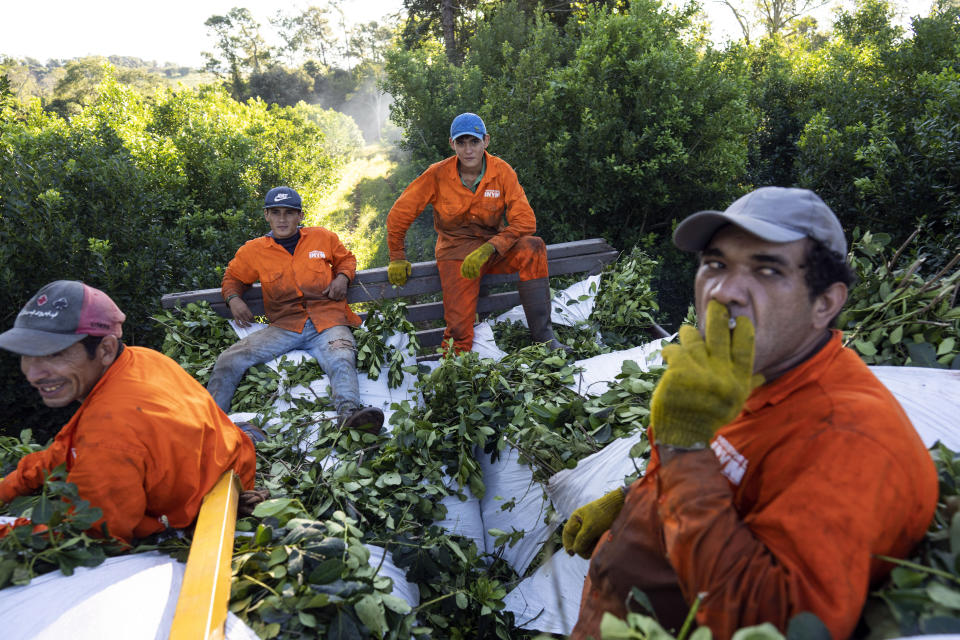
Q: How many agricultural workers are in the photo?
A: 4